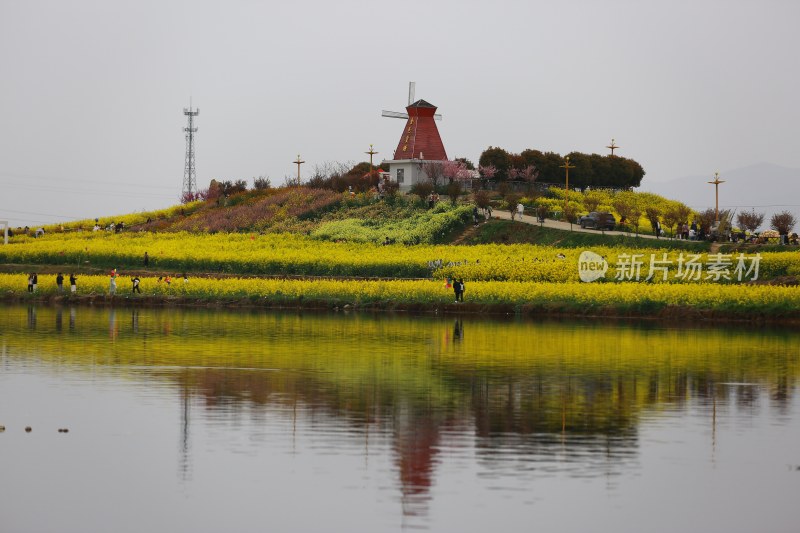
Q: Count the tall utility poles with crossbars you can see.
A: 5